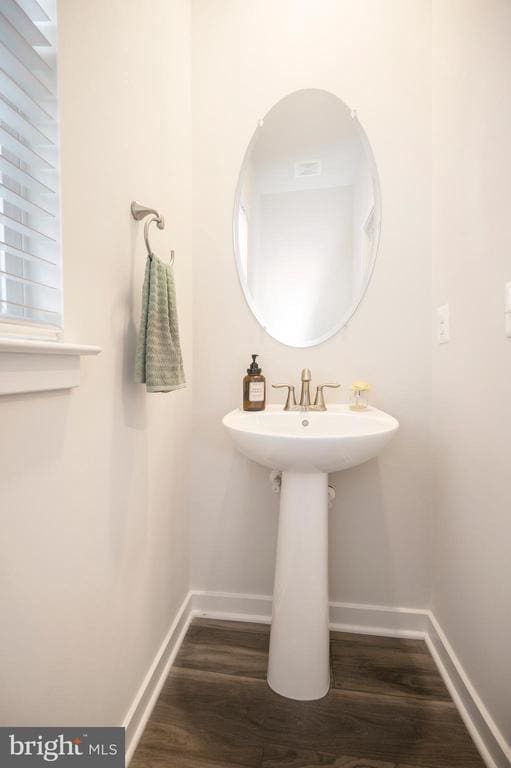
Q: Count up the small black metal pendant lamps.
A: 0